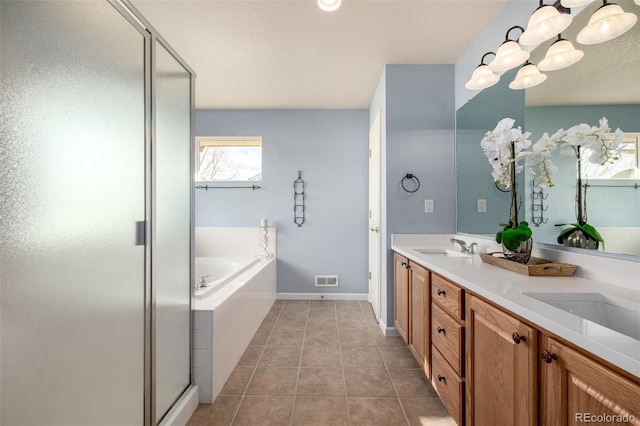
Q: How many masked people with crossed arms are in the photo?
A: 0